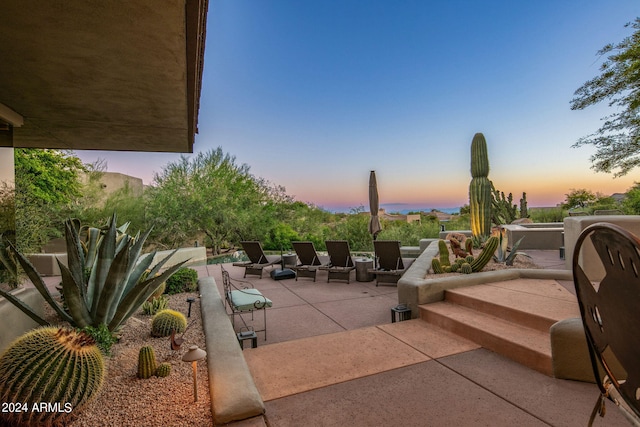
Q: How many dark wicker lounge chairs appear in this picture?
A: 4